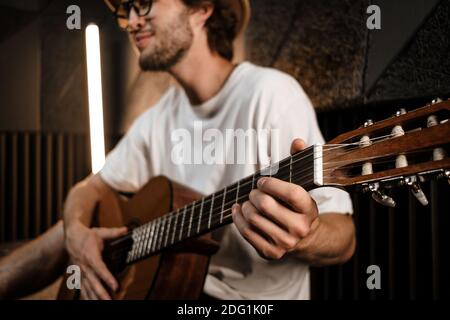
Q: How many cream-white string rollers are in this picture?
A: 6